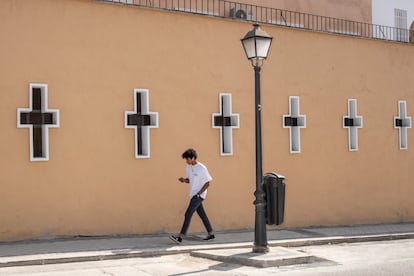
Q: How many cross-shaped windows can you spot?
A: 6